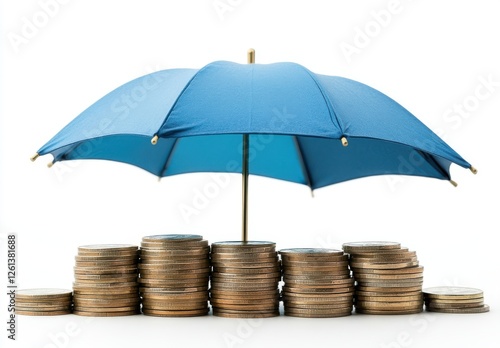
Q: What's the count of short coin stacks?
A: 2